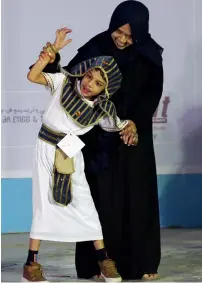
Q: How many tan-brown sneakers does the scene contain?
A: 2